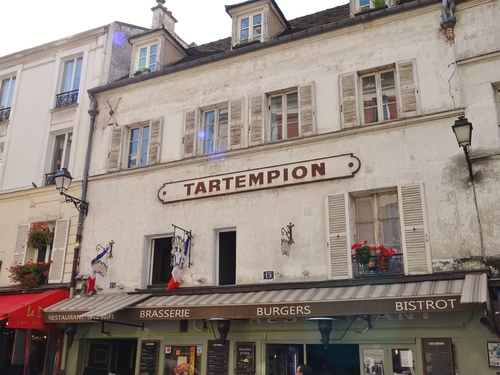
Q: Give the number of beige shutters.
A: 12